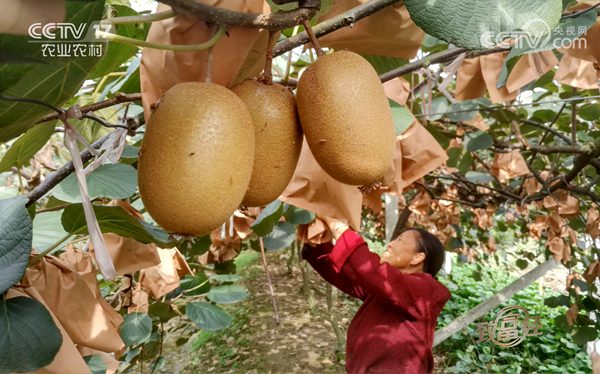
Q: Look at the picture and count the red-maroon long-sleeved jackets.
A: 1